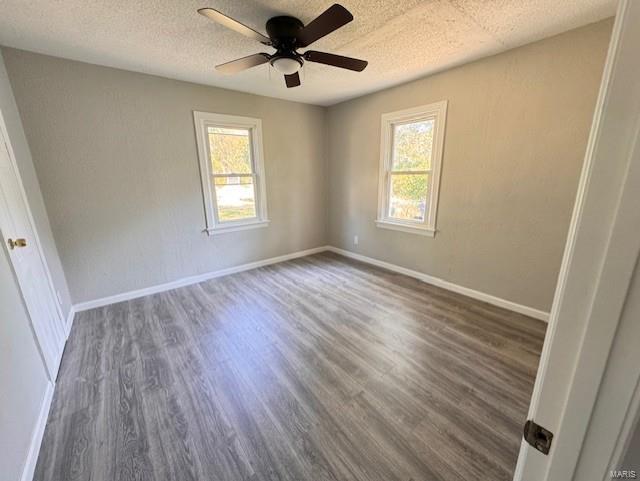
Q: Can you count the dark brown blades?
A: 3